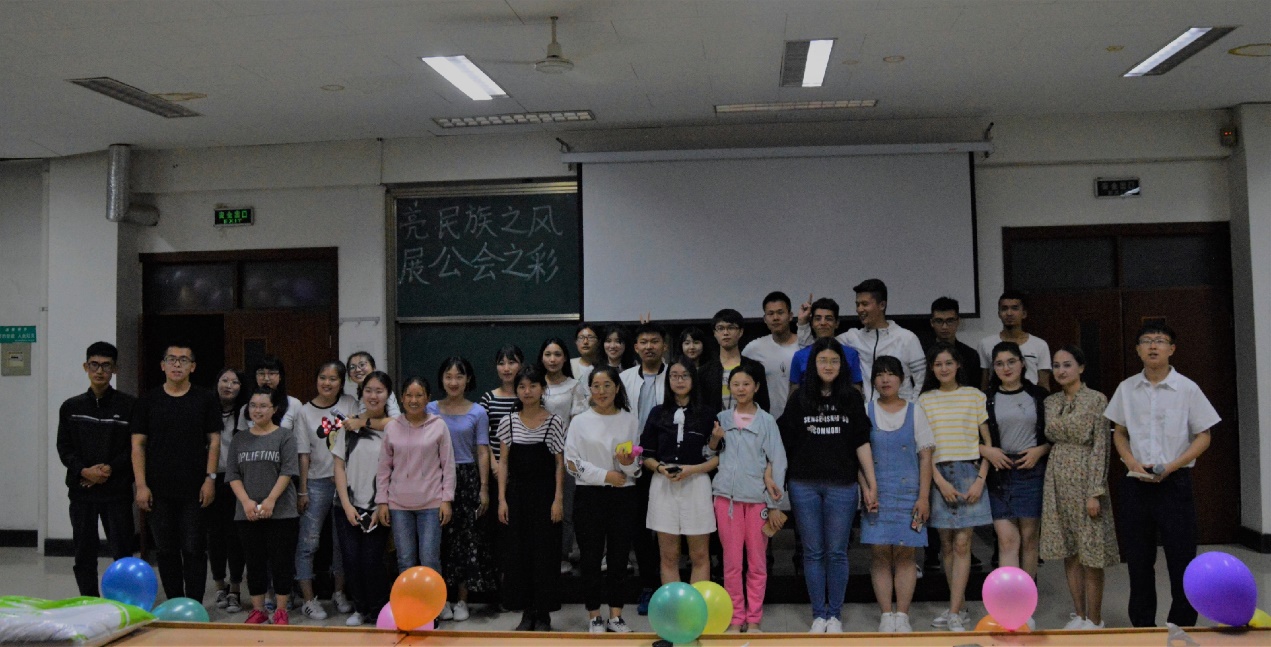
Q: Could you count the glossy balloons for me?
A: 10